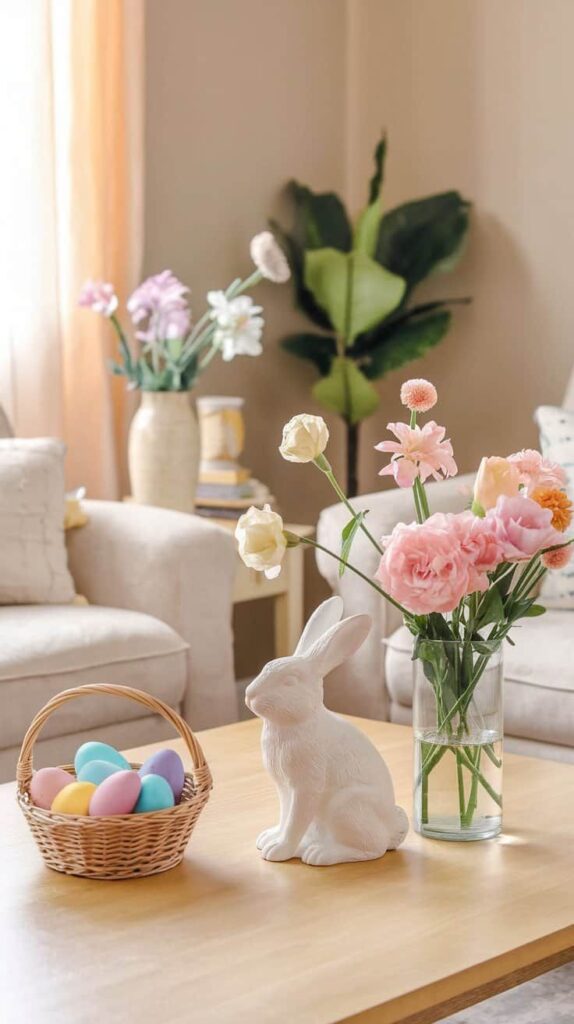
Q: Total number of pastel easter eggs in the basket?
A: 7